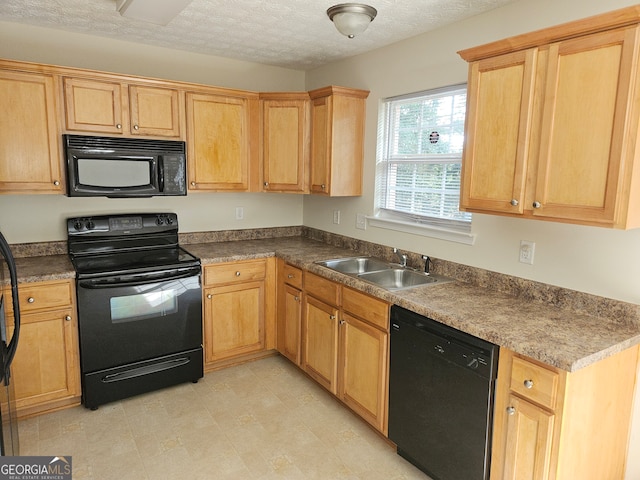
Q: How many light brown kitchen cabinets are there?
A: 14